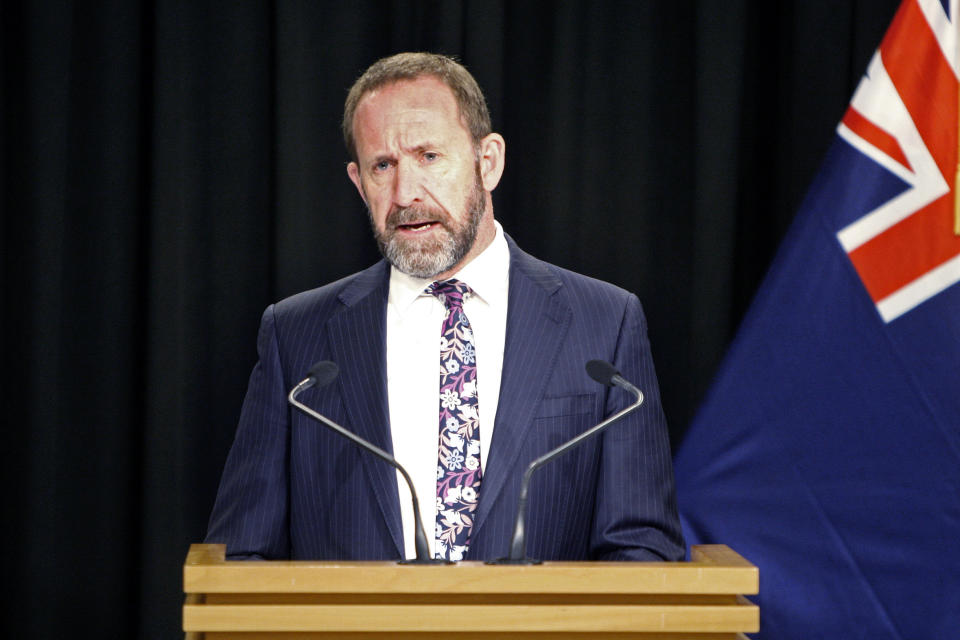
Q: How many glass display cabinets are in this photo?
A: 0